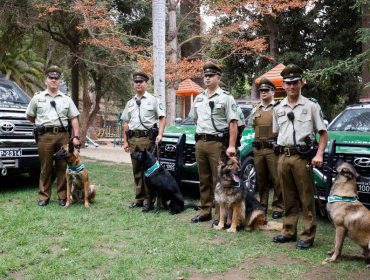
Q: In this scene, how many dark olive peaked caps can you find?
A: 5